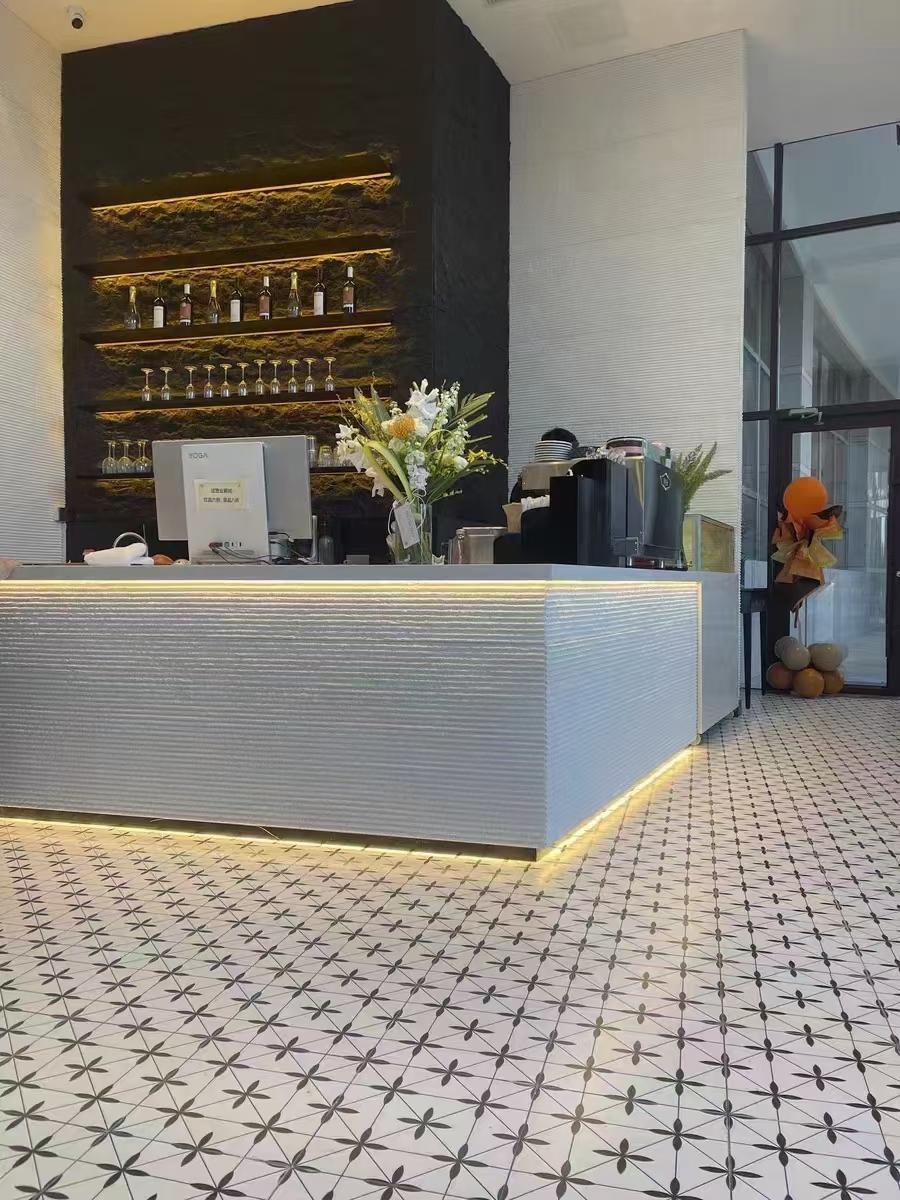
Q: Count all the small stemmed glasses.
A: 11